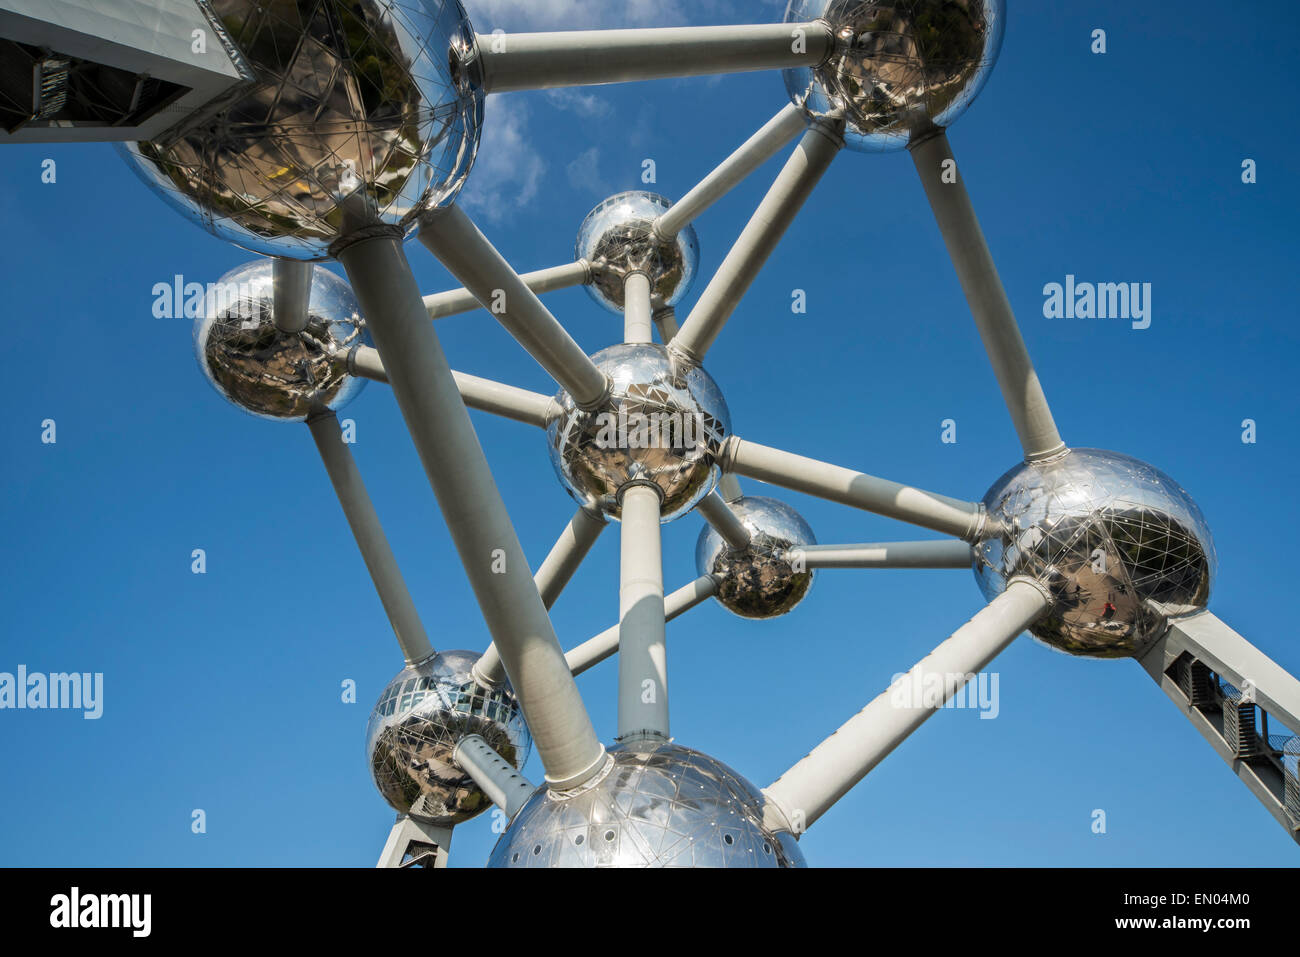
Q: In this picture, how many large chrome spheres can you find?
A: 9